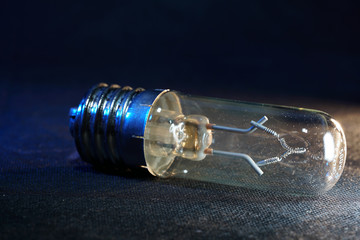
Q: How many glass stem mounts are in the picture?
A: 1